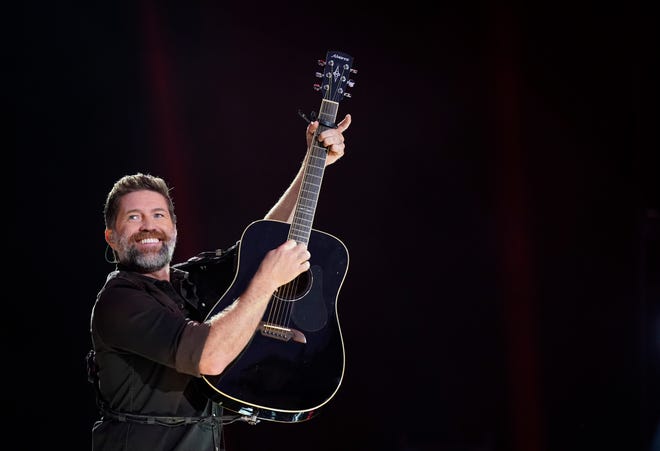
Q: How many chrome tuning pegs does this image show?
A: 6